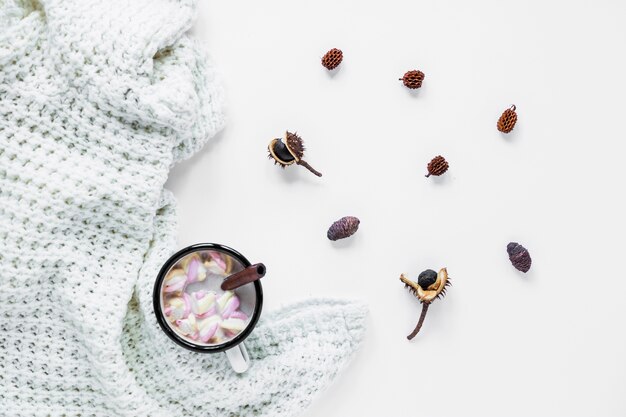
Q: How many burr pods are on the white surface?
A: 2